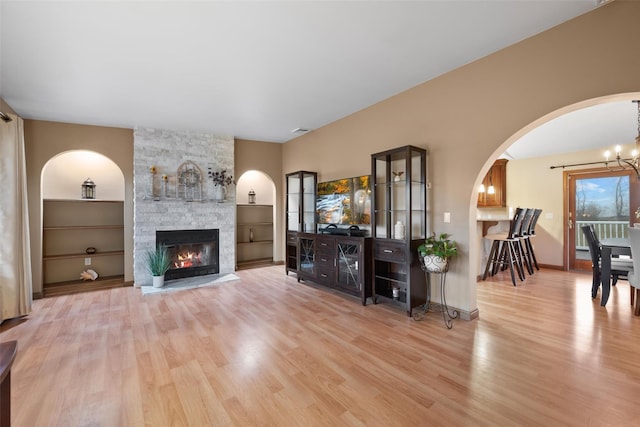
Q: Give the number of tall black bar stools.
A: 3